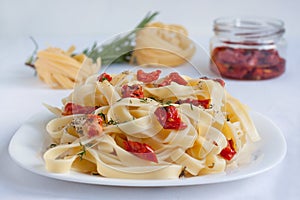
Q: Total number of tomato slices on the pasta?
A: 11